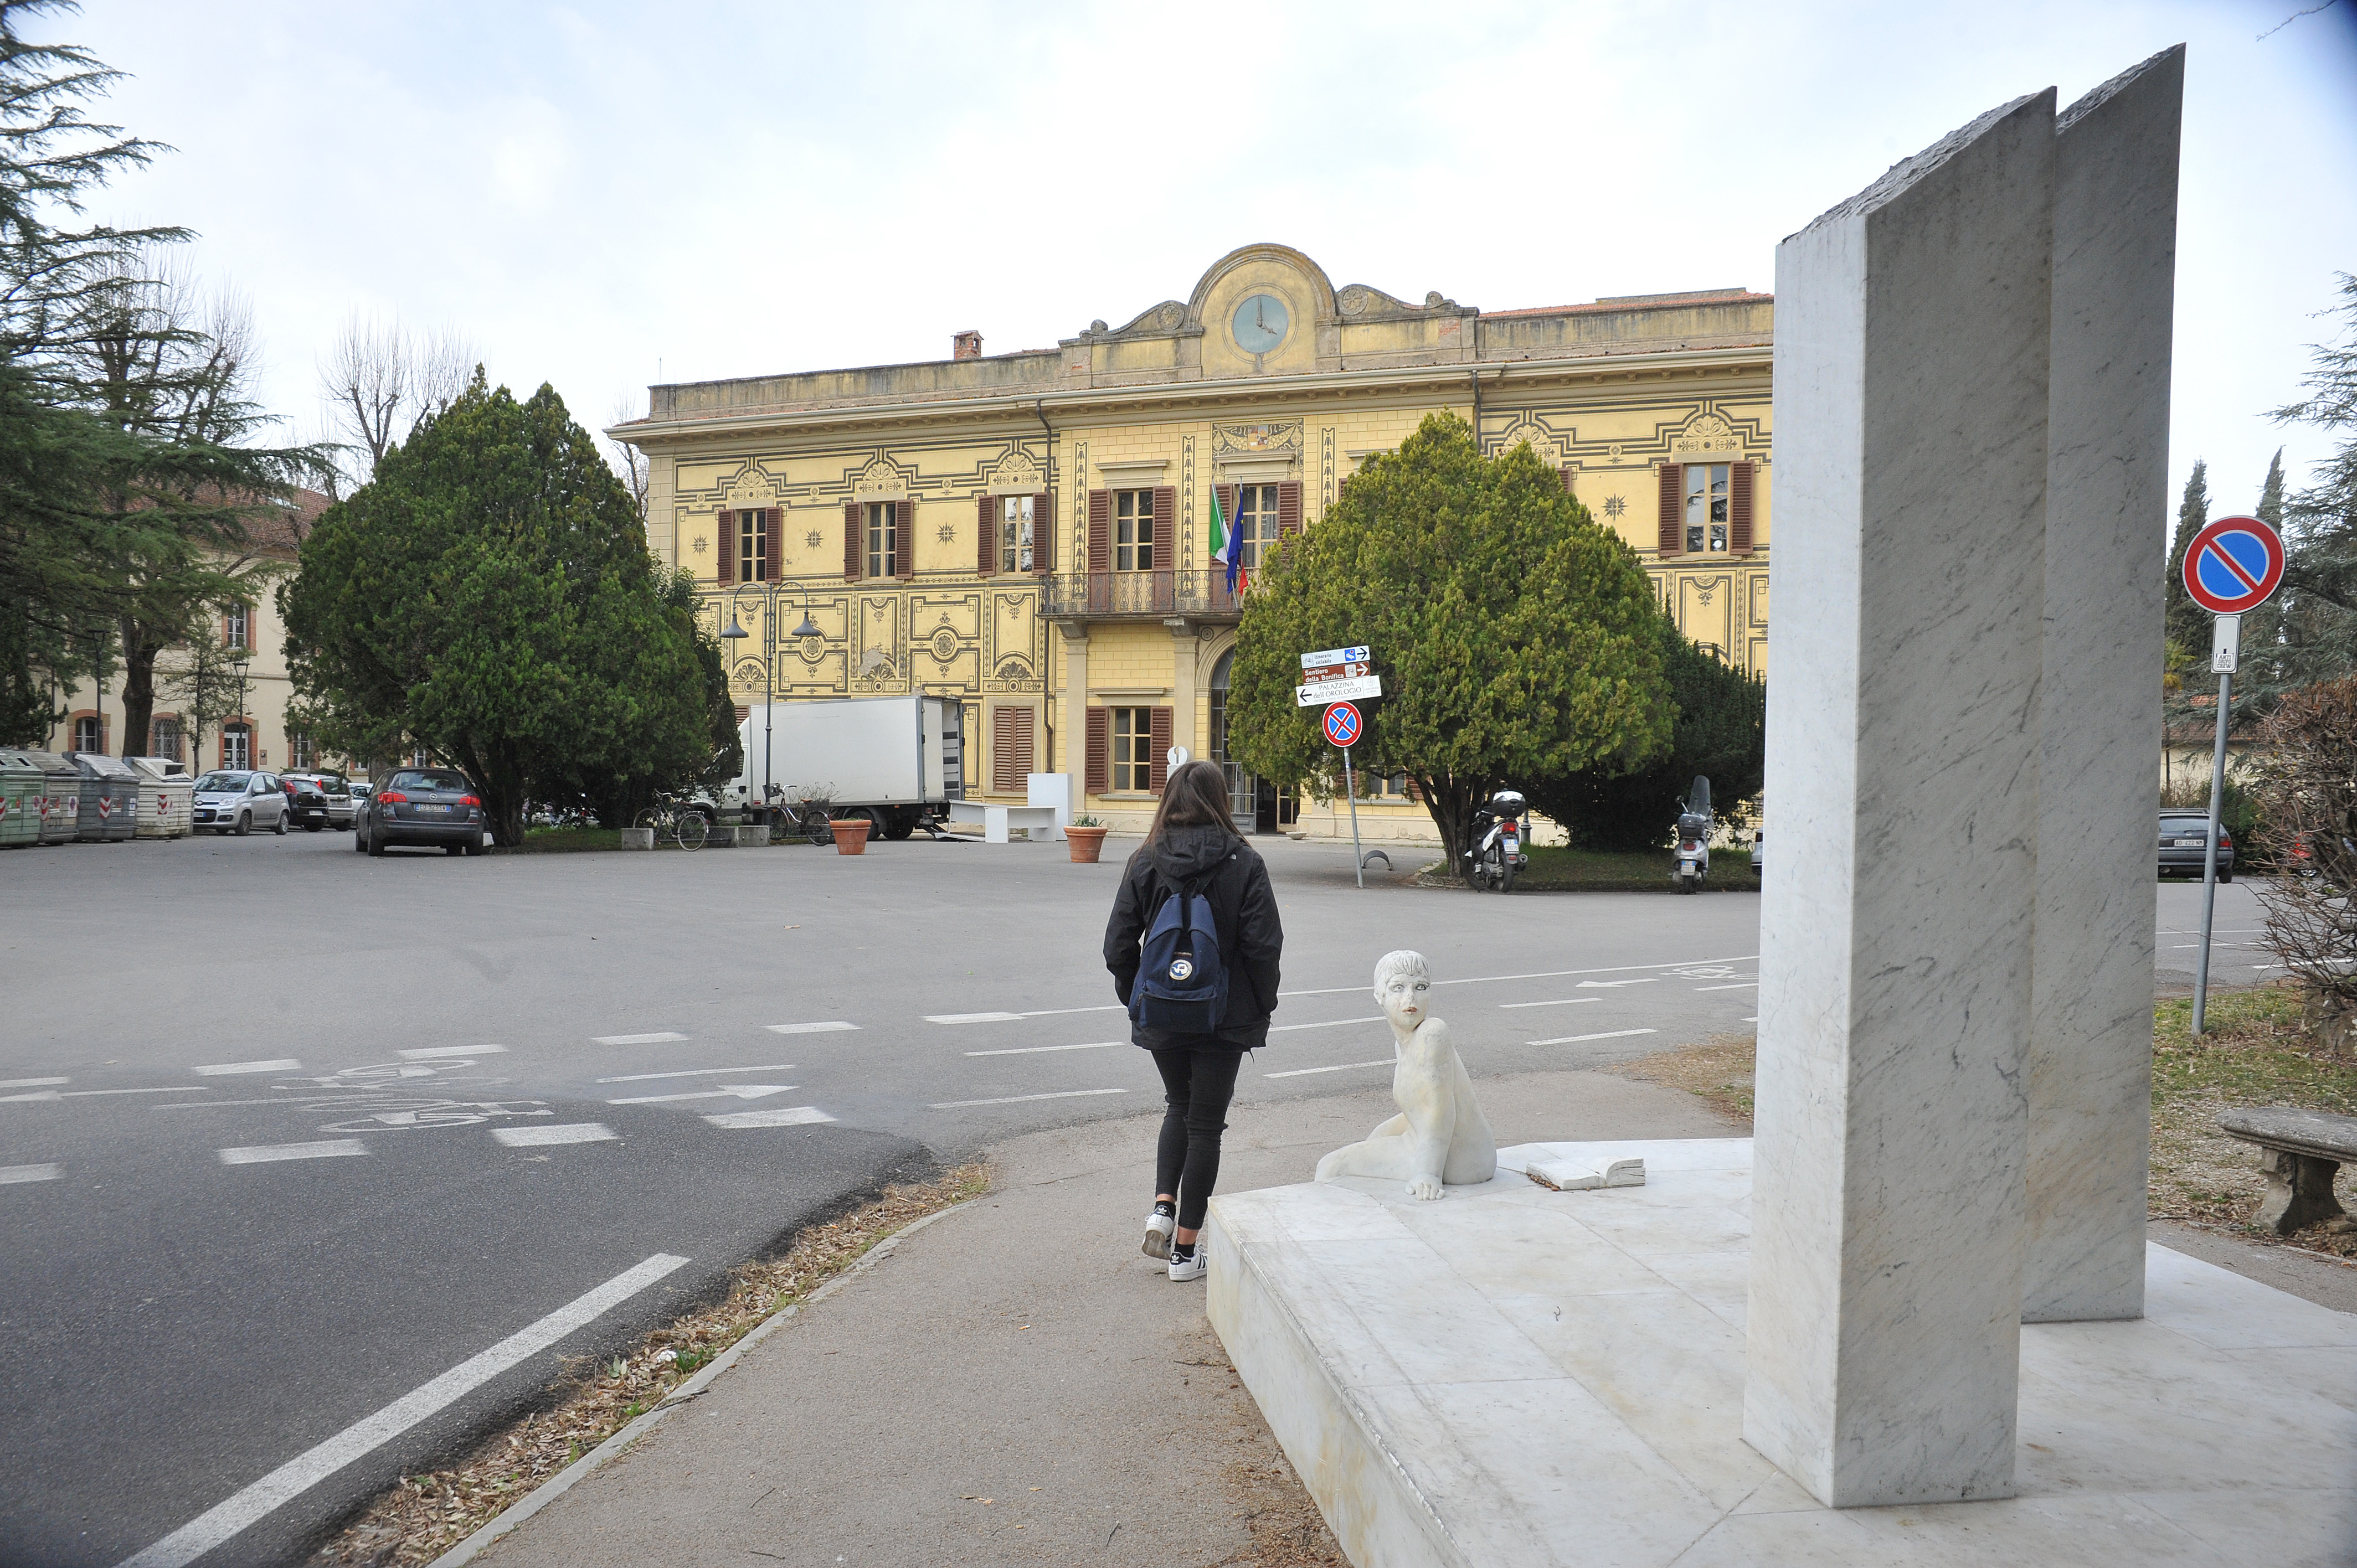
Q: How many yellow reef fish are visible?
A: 0